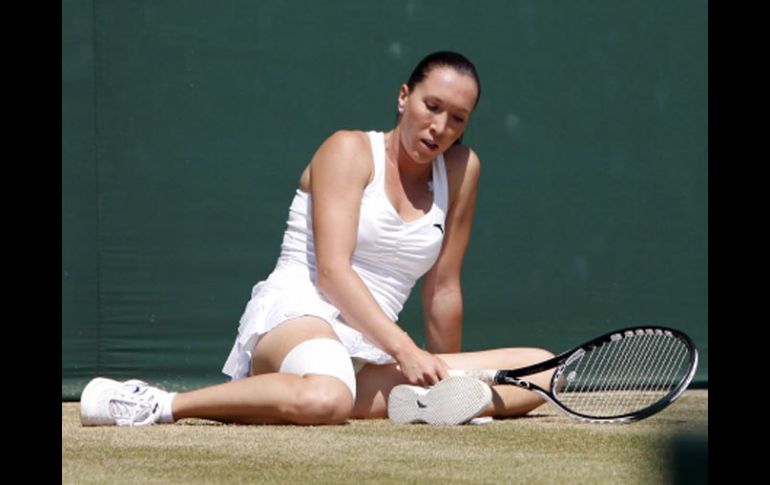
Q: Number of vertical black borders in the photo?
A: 2